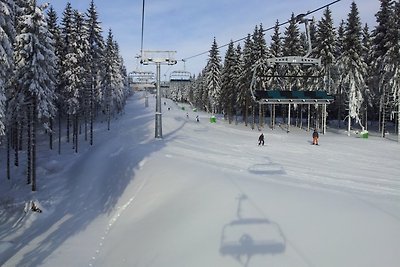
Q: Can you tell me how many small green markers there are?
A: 4